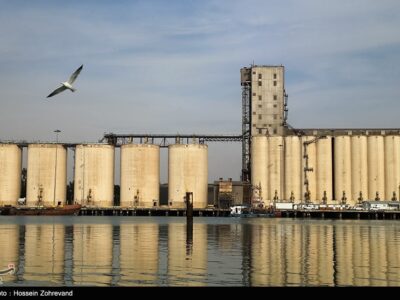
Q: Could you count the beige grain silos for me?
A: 14